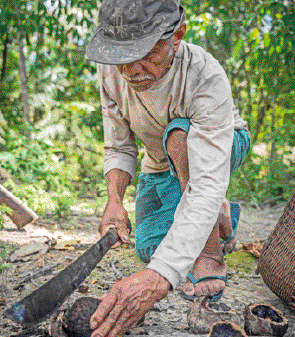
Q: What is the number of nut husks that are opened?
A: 3